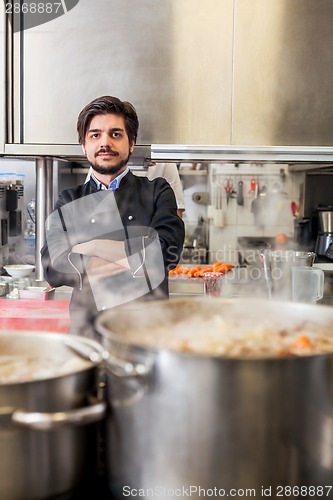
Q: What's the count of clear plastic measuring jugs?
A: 1